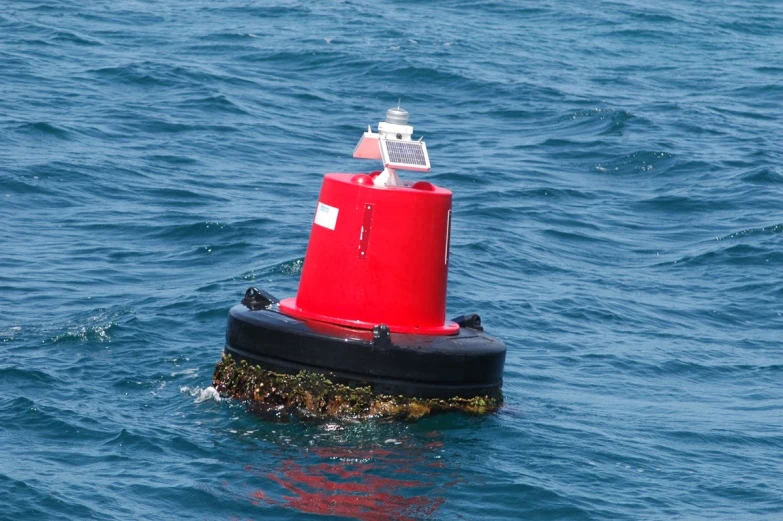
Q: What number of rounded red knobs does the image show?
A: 3